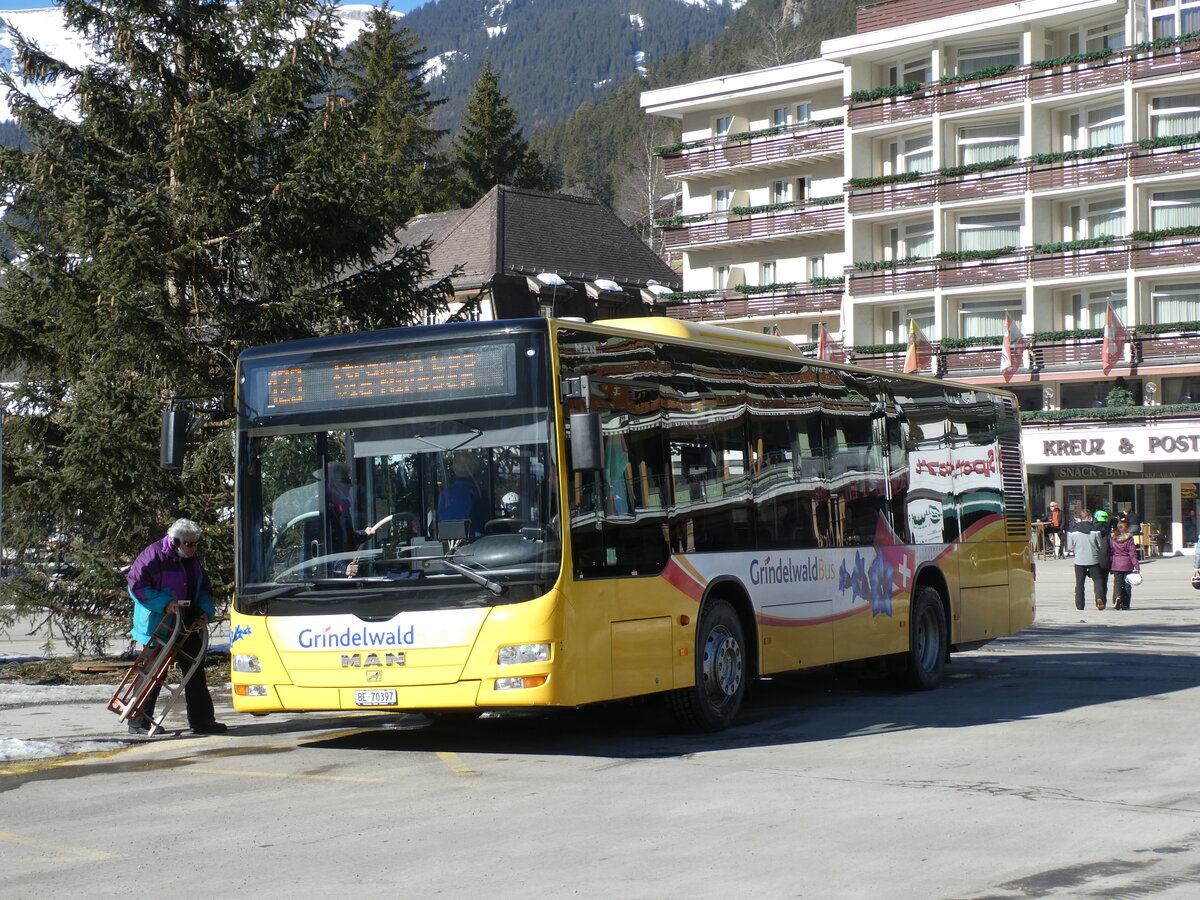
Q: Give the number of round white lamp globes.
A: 2